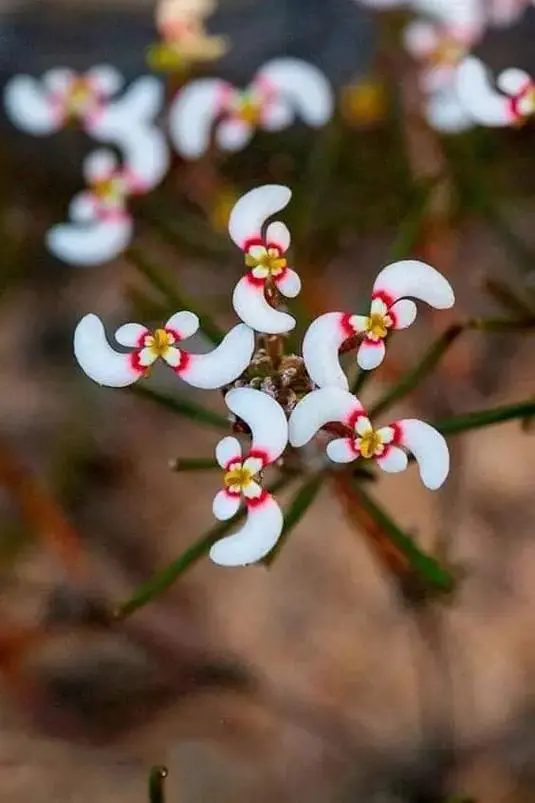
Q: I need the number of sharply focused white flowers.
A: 5